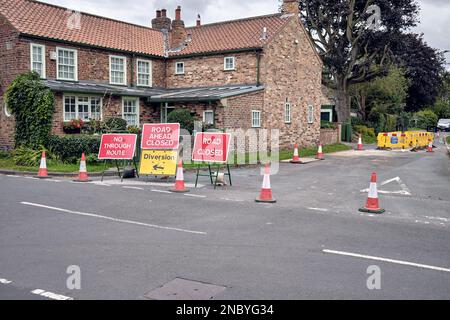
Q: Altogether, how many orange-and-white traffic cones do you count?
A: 9